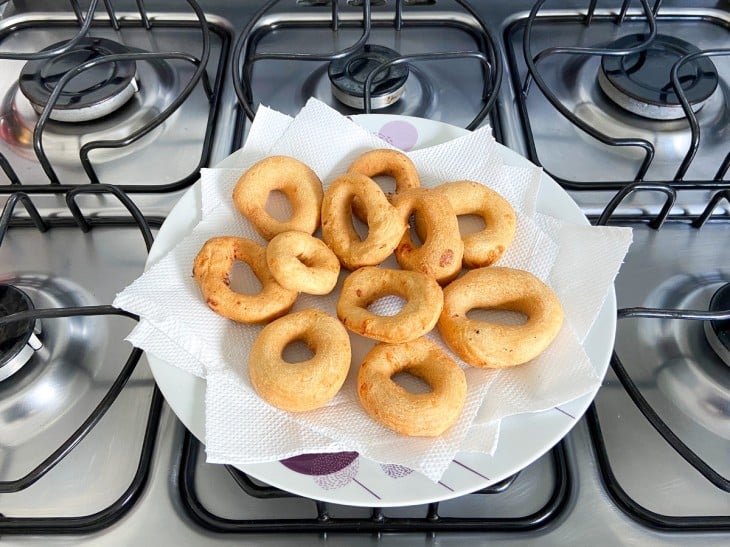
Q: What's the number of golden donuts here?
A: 11